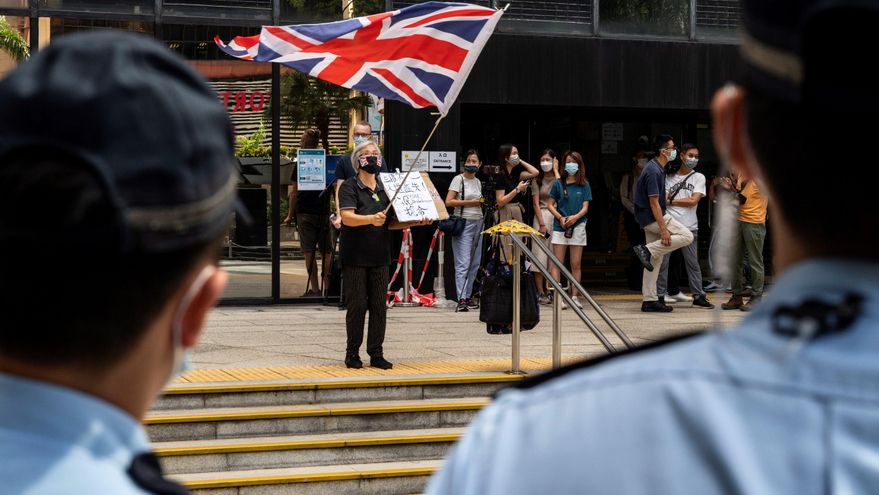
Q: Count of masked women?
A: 5